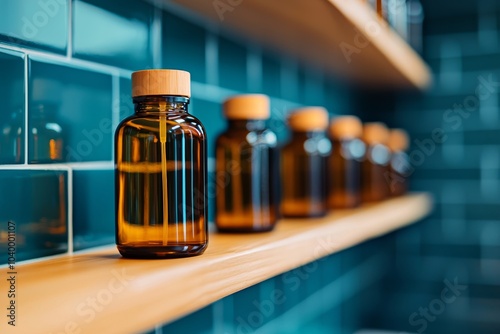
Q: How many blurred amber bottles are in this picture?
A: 5